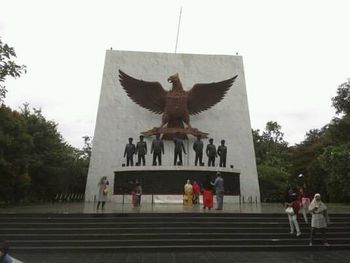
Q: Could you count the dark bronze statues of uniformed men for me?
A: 7